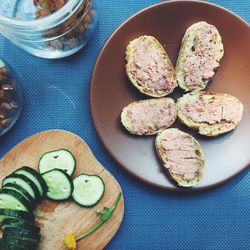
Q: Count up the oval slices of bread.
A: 5